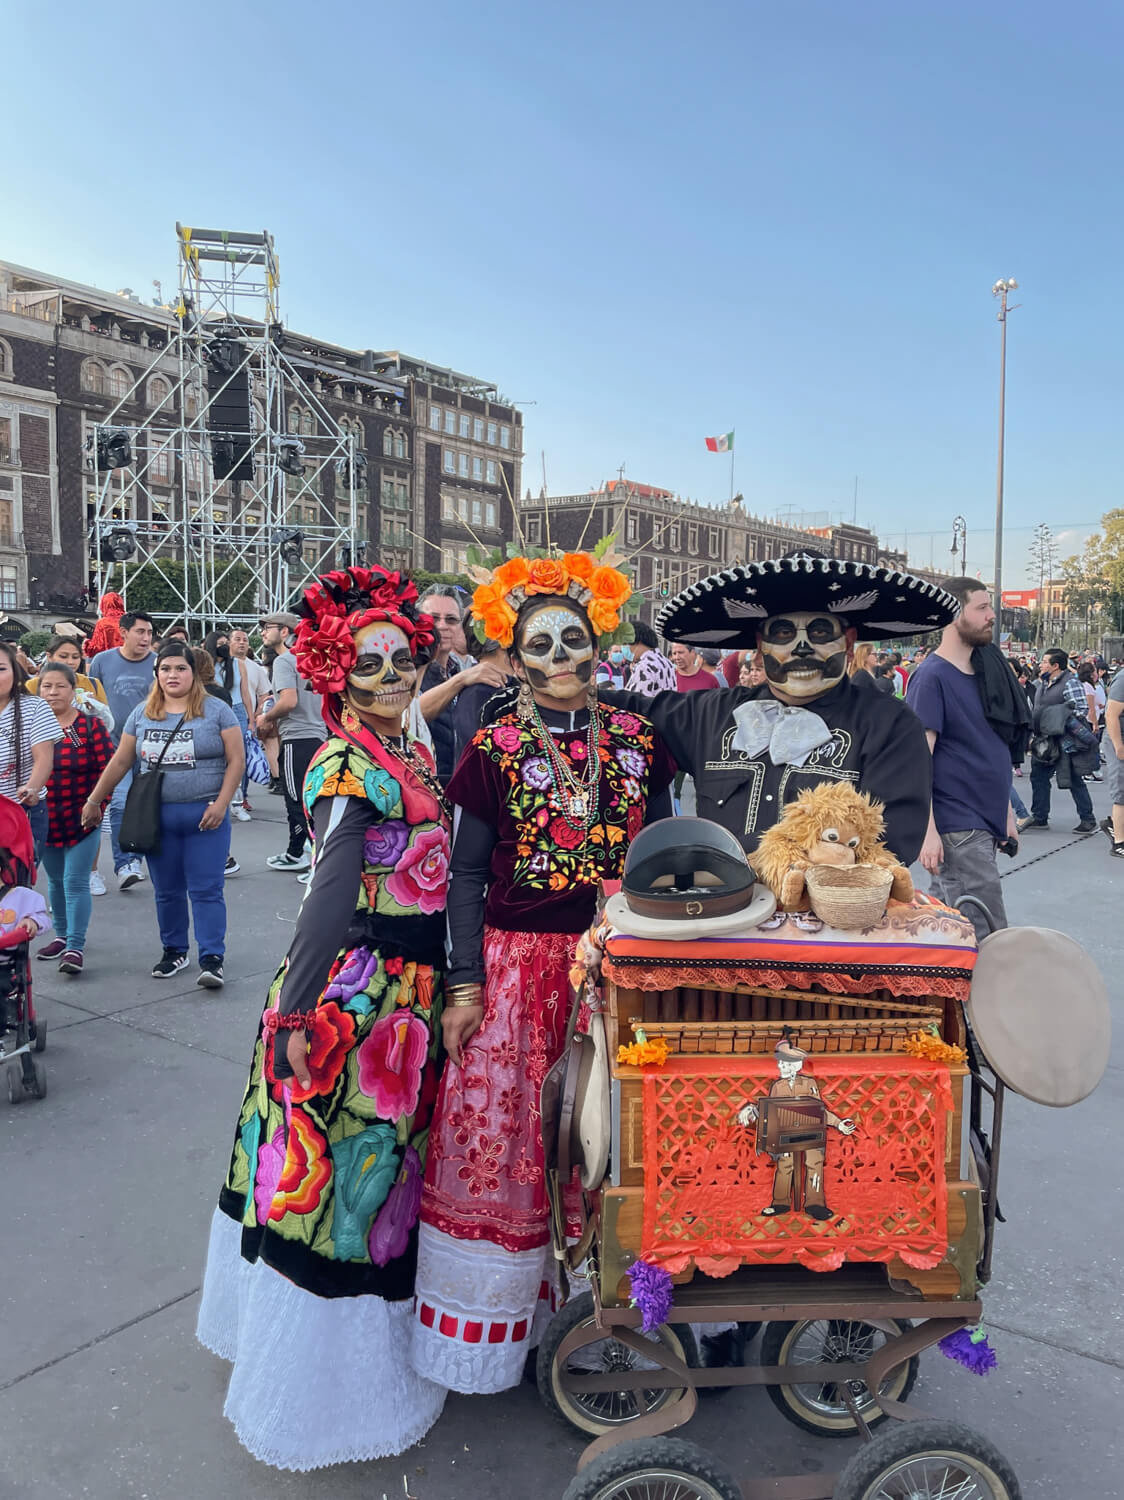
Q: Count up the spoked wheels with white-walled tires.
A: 4